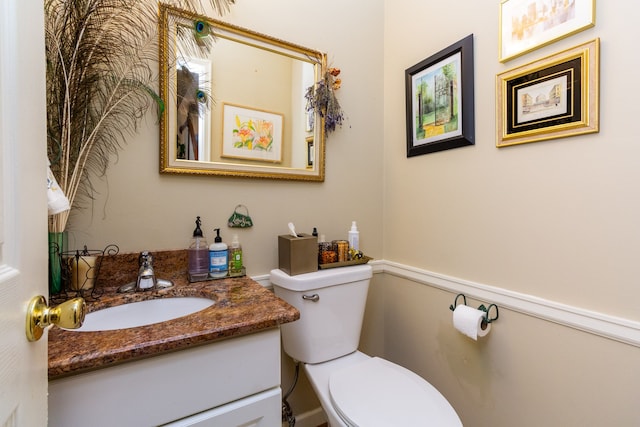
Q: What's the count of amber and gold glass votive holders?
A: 2